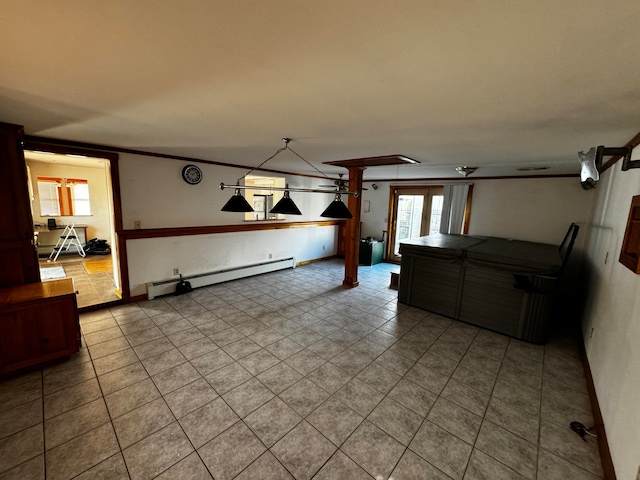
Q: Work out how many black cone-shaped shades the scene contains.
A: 3